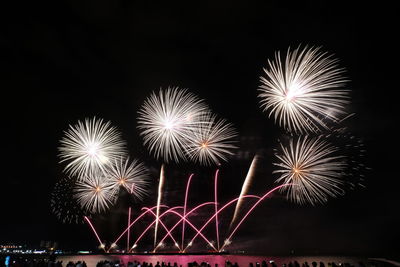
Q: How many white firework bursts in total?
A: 7